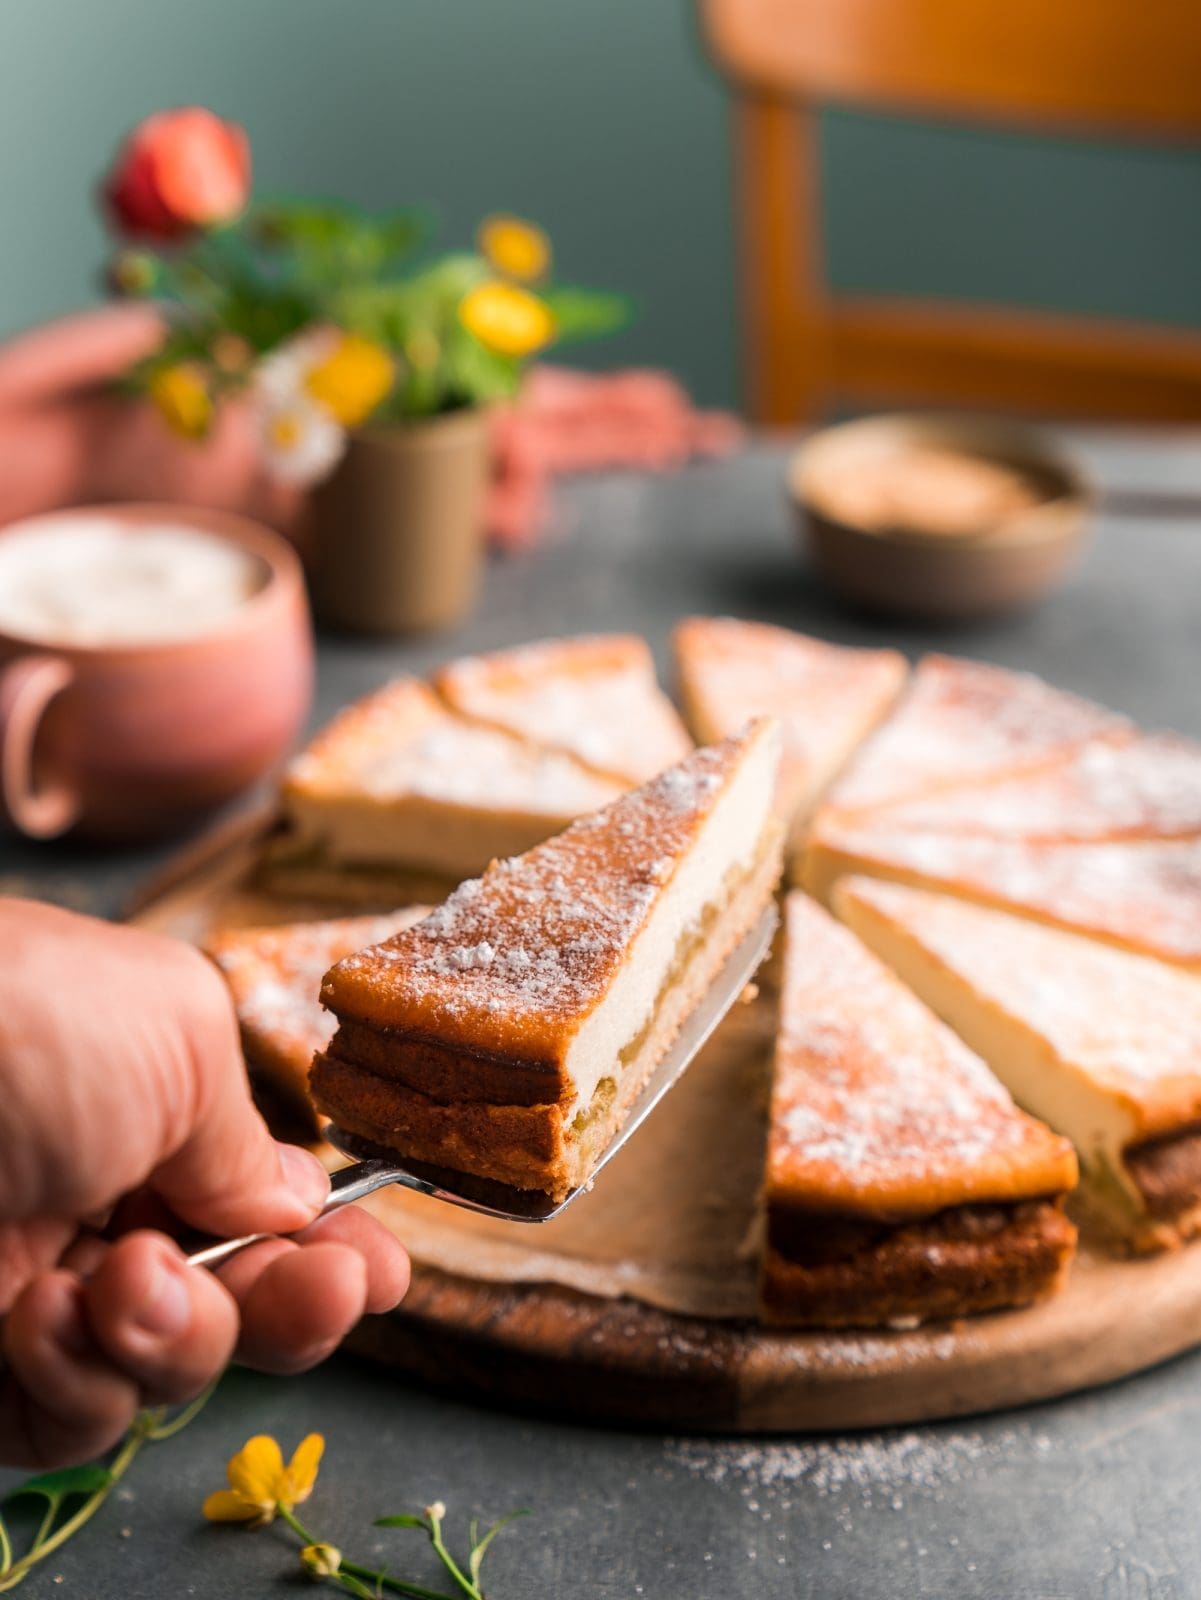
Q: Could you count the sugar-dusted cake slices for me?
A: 10